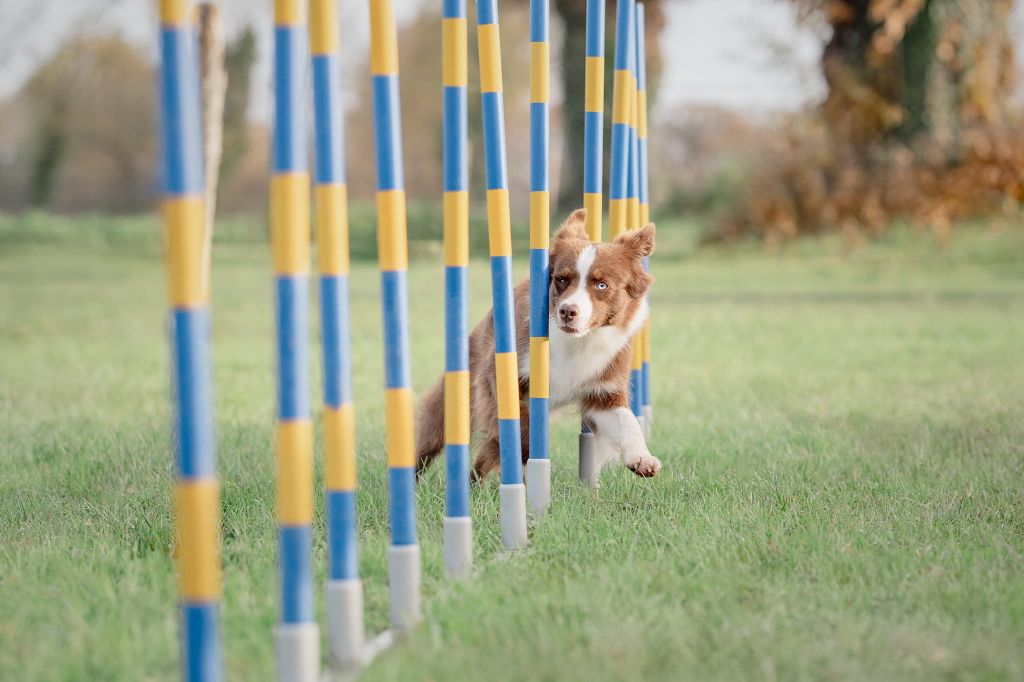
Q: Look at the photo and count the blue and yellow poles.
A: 11